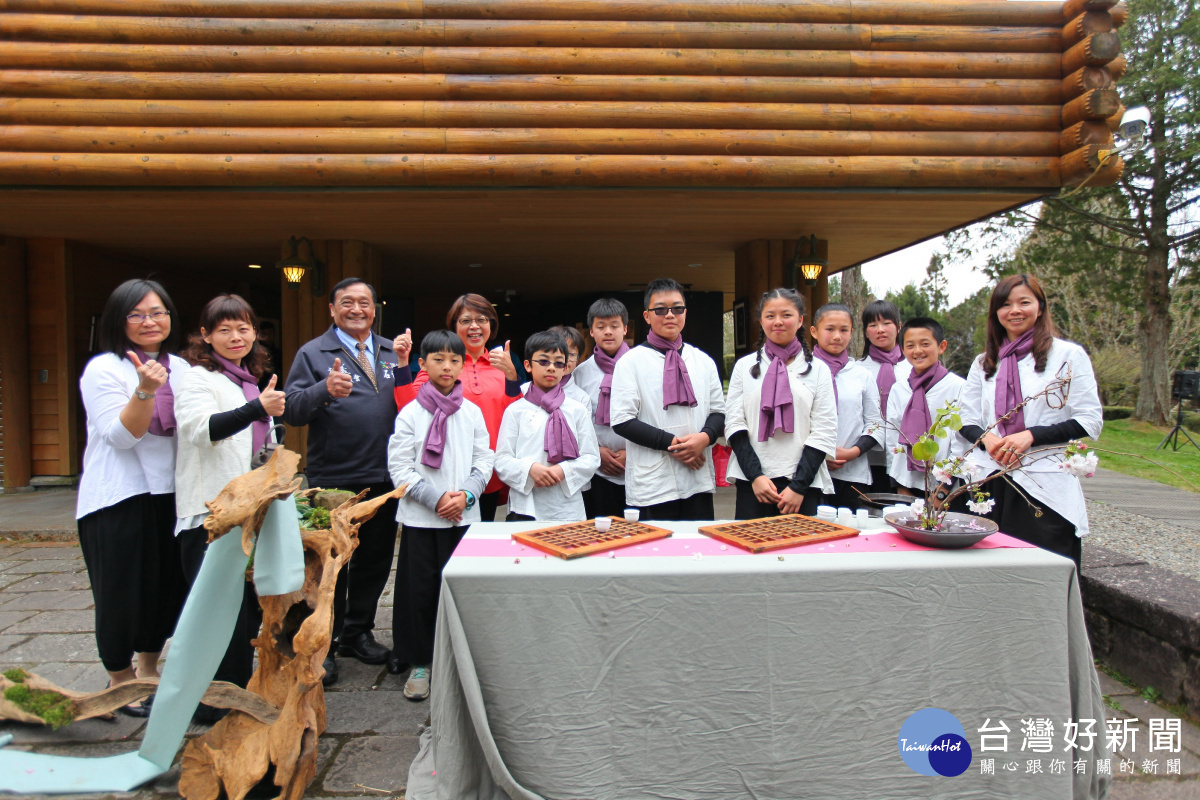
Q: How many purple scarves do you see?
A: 12